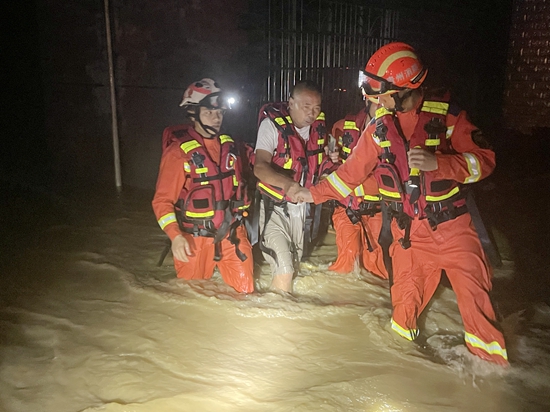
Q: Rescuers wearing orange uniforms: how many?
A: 3